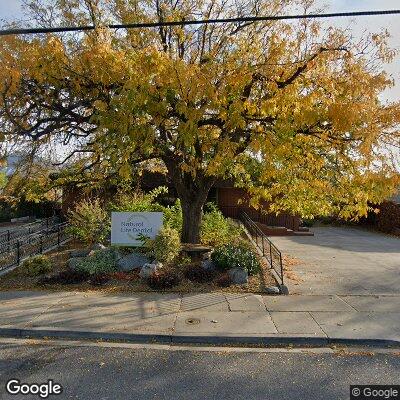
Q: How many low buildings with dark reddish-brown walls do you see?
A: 1